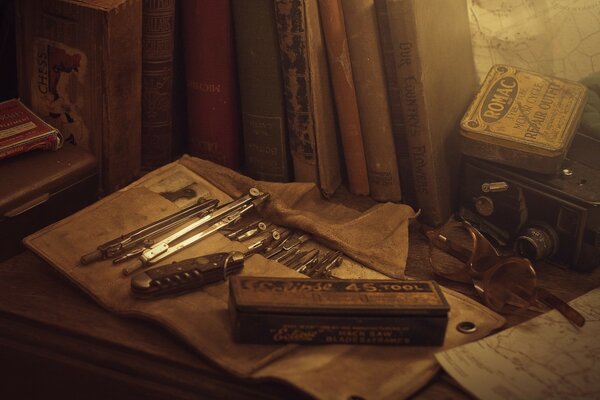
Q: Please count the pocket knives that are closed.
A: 1